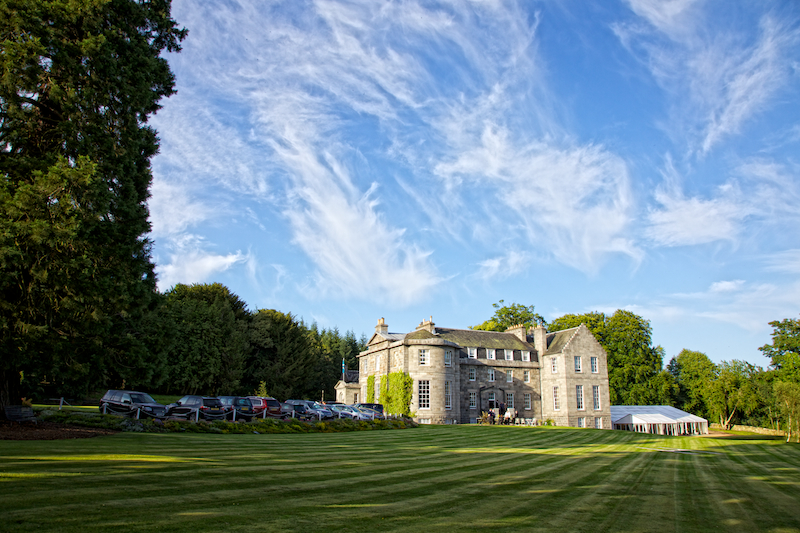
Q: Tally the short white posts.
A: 14